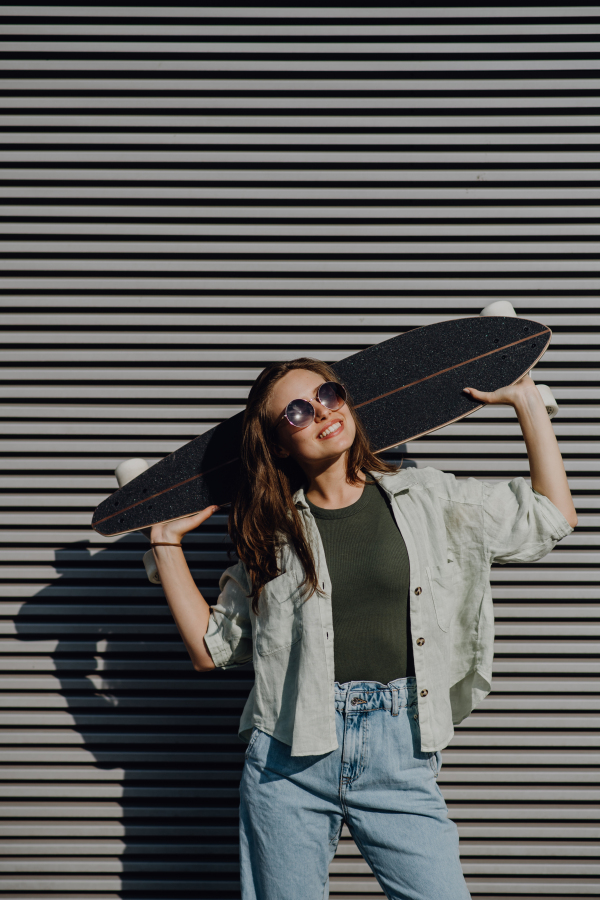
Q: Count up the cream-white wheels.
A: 4